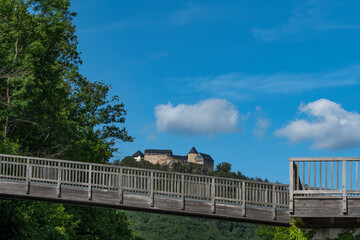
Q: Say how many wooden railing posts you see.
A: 11